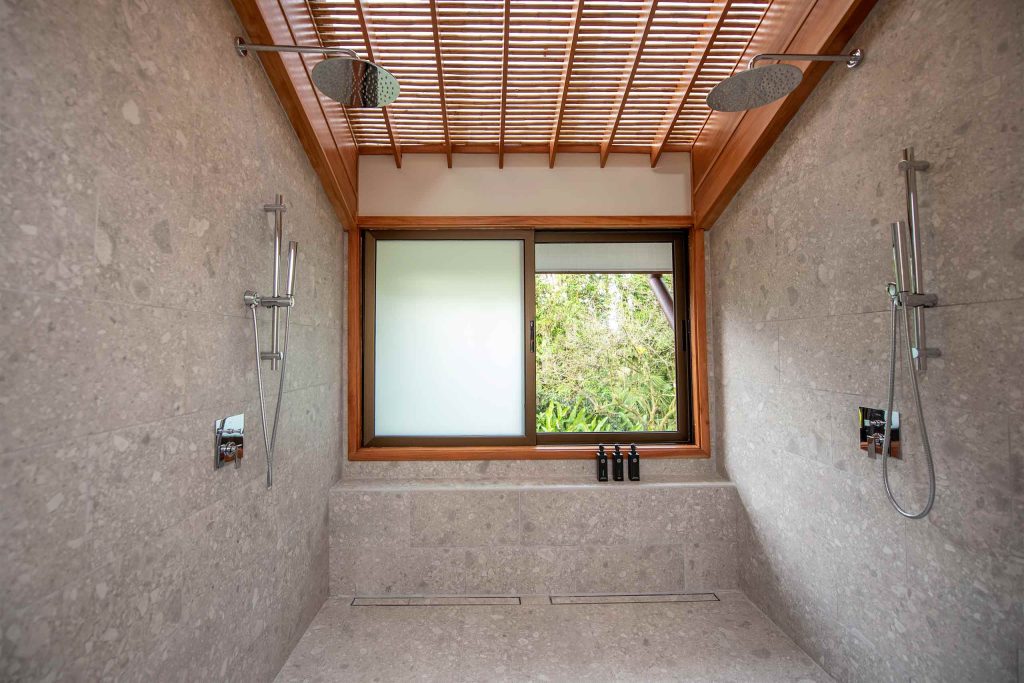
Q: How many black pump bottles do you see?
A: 3